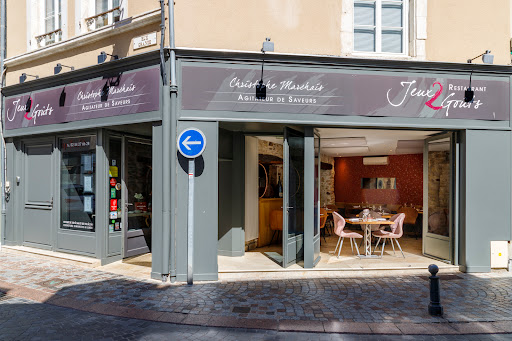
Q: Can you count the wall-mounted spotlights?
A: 5